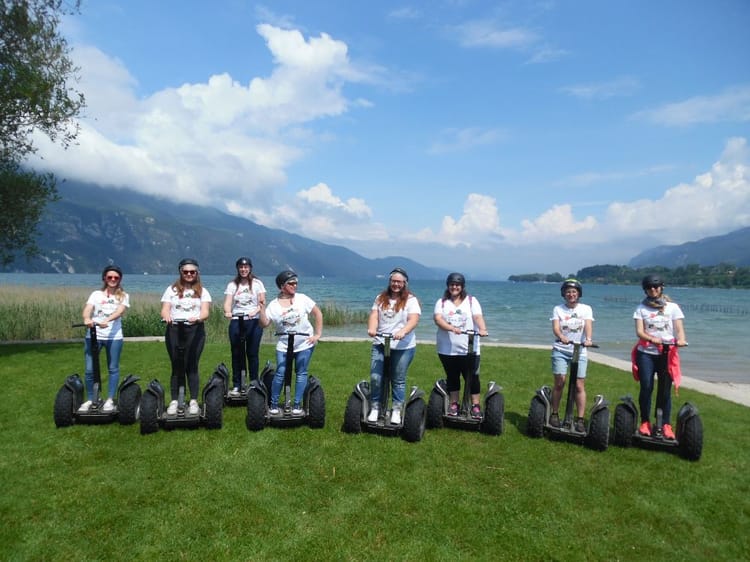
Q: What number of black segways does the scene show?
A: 8